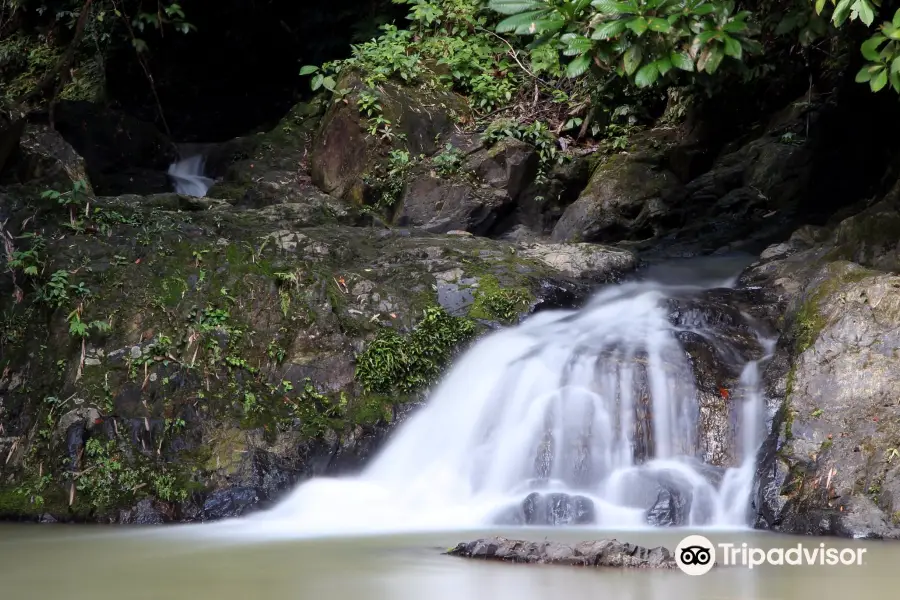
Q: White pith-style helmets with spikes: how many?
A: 0